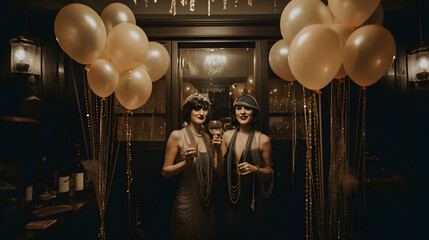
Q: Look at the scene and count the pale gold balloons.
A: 13